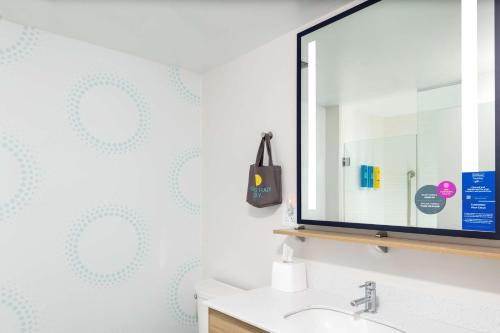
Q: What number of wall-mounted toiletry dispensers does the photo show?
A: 3